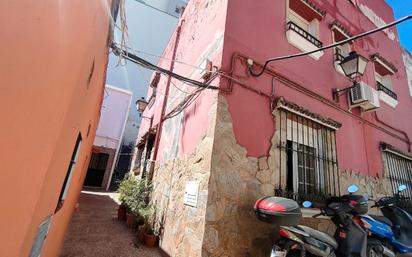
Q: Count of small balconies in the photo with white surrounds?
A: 3